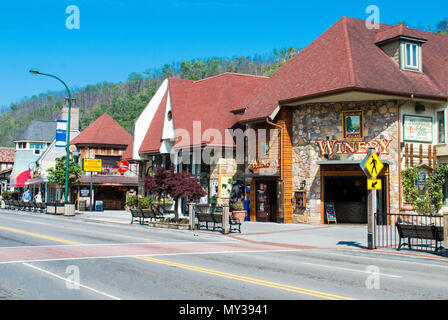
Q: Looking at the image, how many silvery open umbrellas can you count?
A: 0